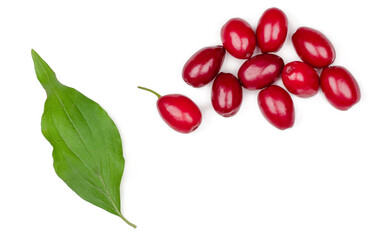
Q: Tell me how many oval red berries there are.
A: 10